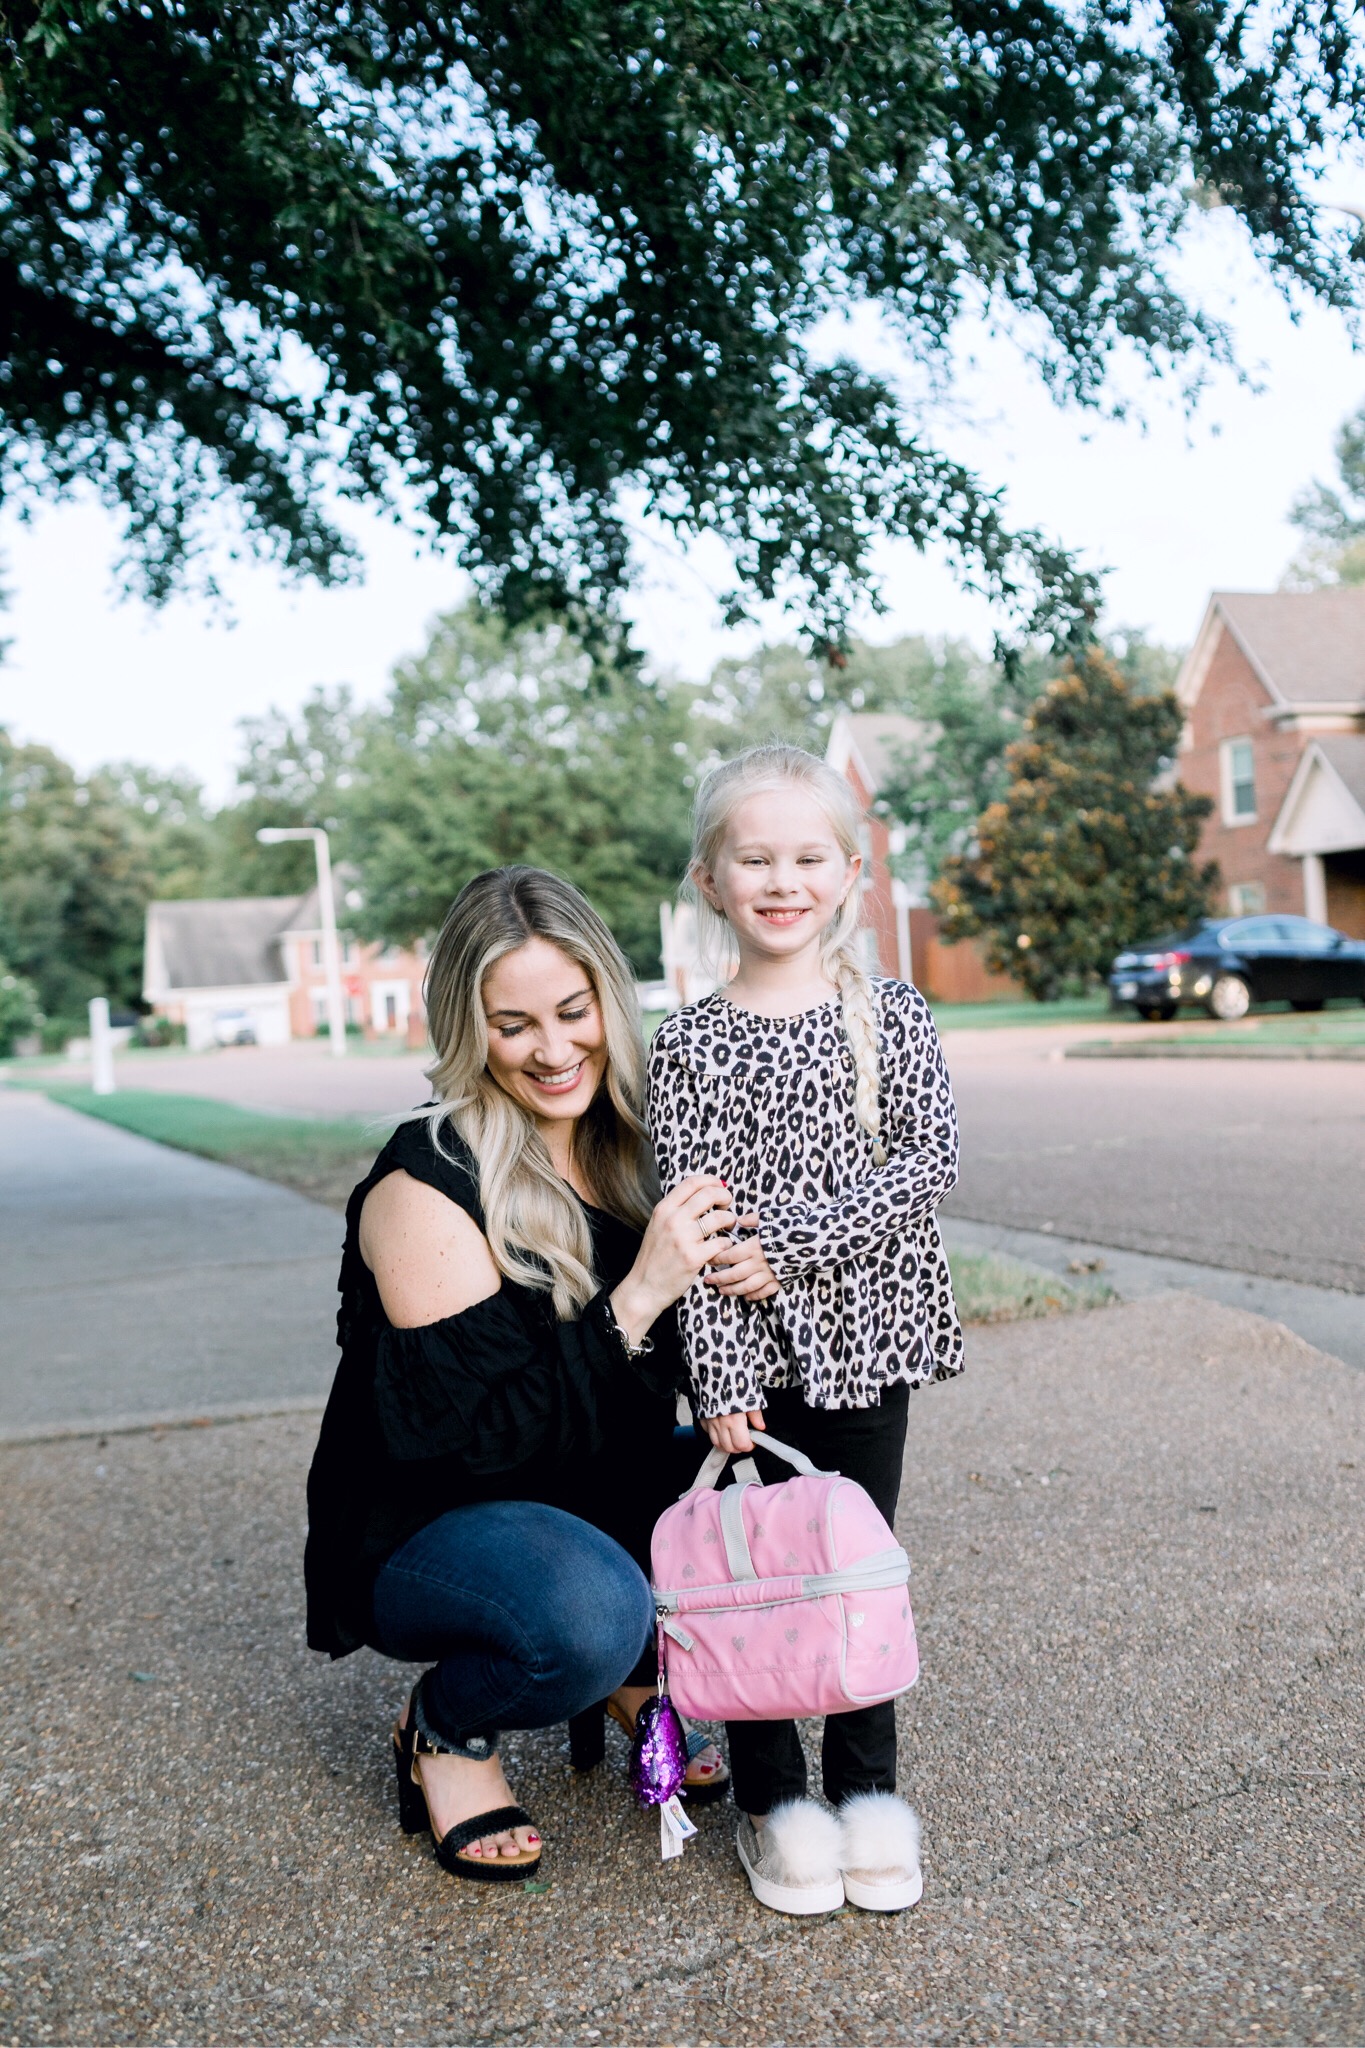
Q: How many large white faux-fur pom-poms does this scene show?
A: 2